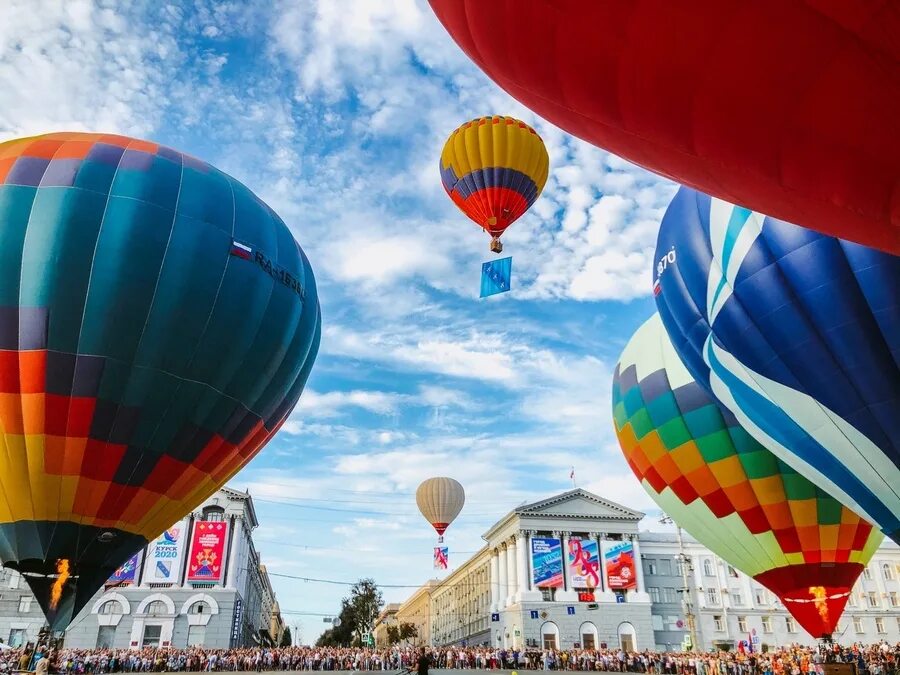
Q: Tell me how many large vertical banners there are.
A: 6